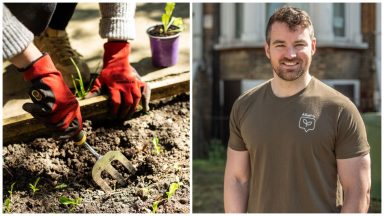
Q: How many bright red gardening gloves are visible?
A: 2